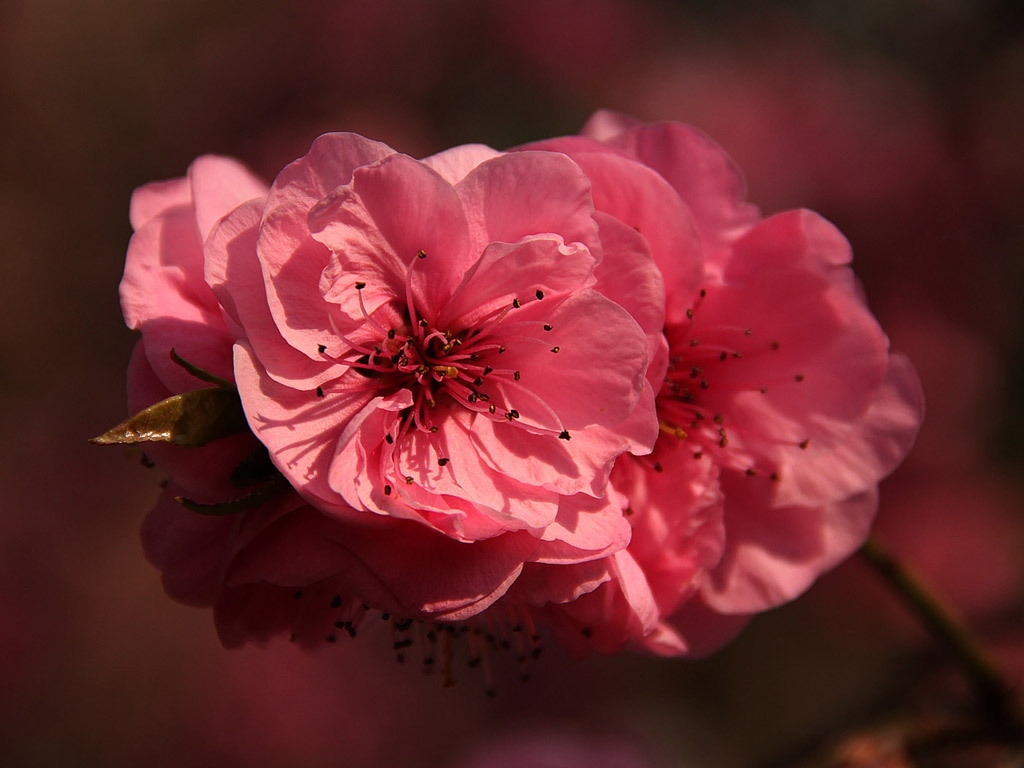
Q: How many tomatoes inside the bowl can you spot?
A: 0